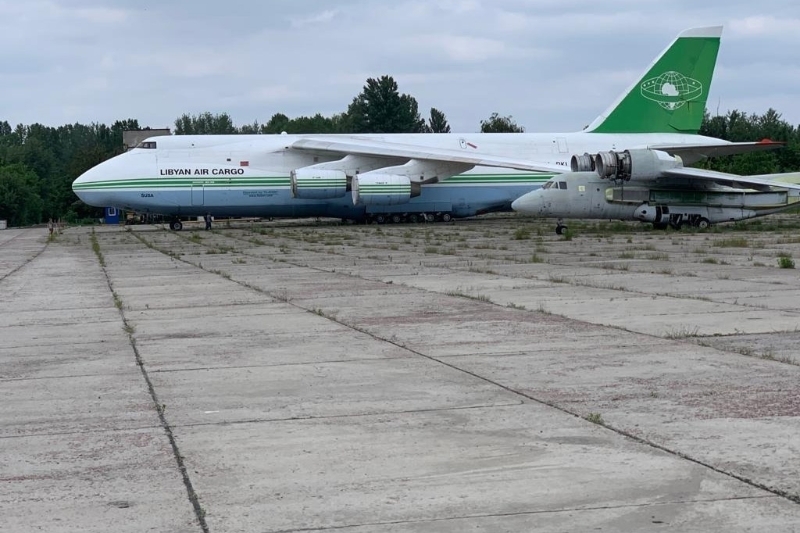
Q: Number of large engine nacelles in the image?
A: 4